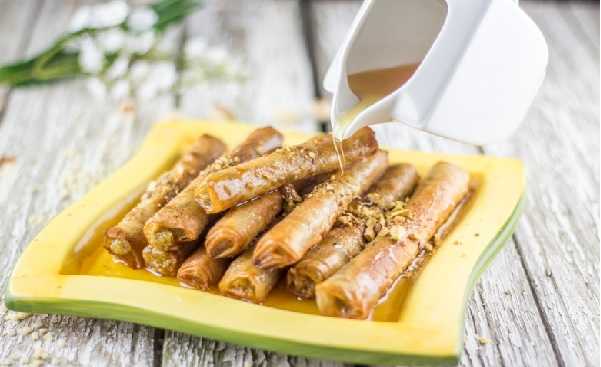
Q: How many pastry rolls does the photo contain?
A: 10